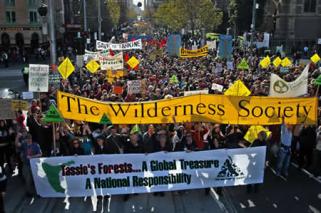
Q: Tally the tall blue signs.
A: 2